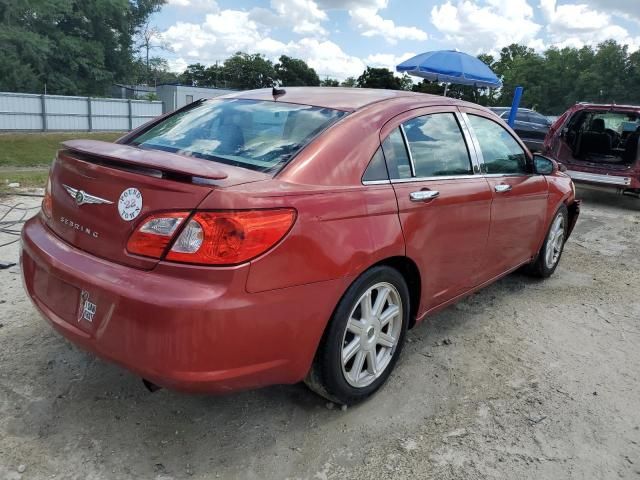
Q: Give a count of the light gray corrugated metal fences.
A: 1